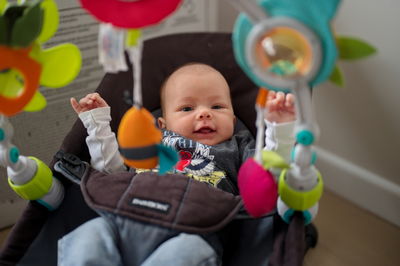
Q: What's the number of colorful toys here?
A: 5